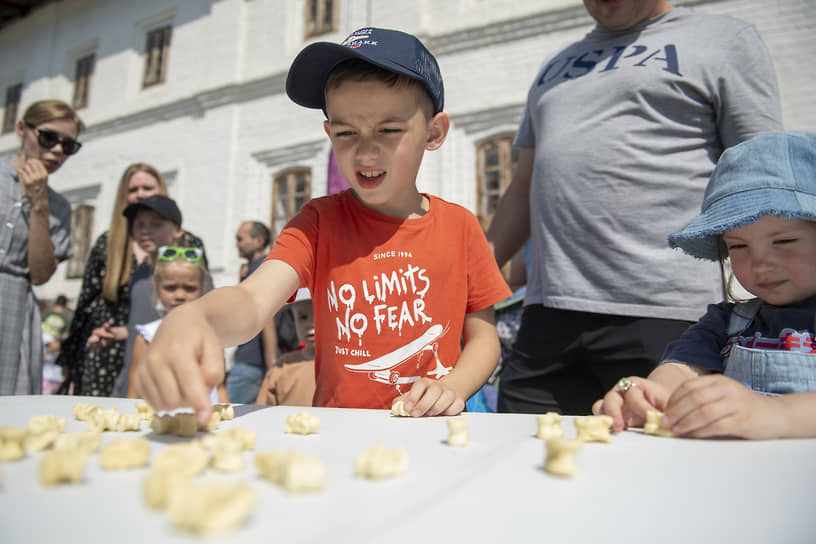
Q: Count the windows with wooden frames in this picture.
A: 7